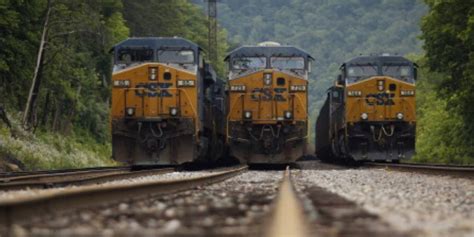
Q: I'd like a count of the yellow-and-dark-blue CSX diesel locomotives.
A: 3